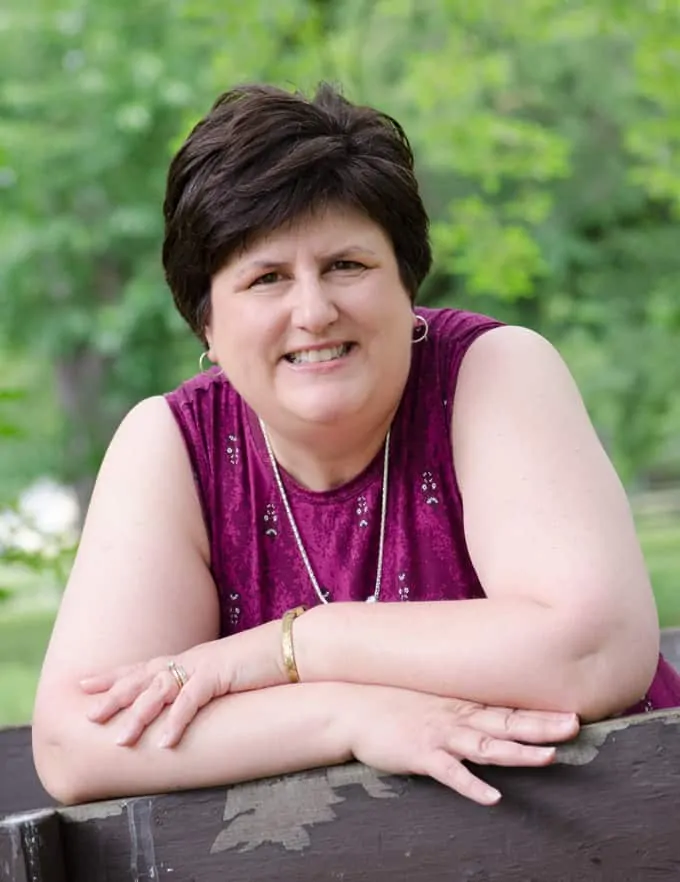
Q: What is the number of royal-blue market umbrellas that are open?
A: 0